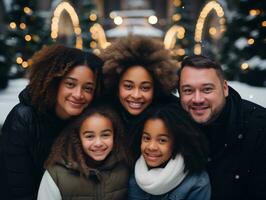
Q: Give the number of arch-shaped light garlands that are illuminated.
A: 4